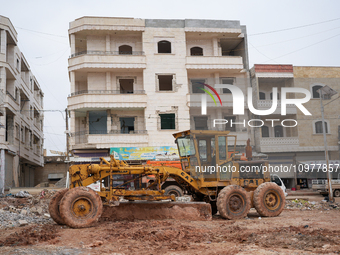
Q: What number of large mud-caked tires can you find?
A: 4